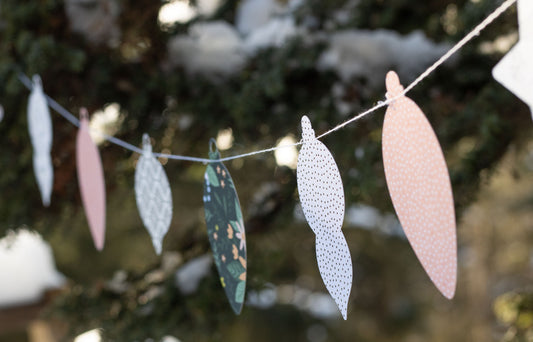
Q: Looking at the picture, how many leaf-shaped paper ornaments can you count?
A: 6